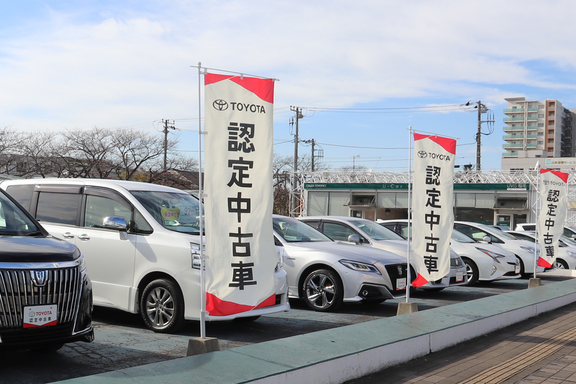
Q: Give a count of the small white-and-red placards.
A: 4